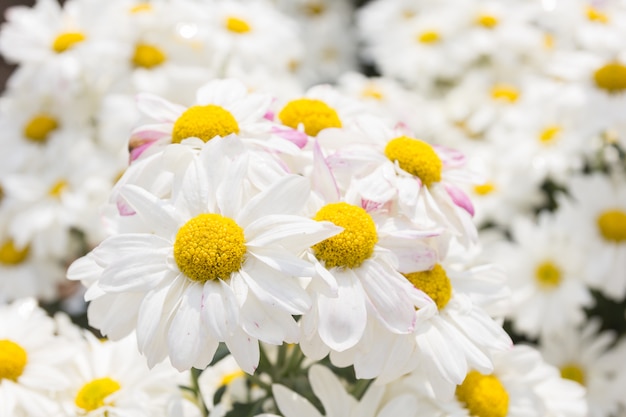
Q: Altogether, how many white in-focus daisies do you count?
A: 6